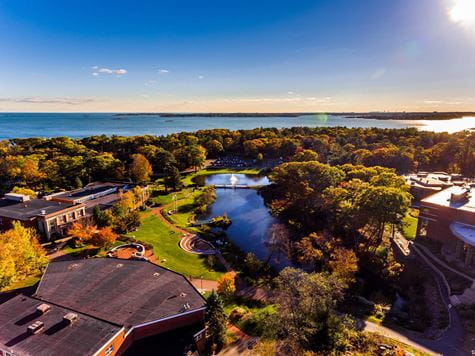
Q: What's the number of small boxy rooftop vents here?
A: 3